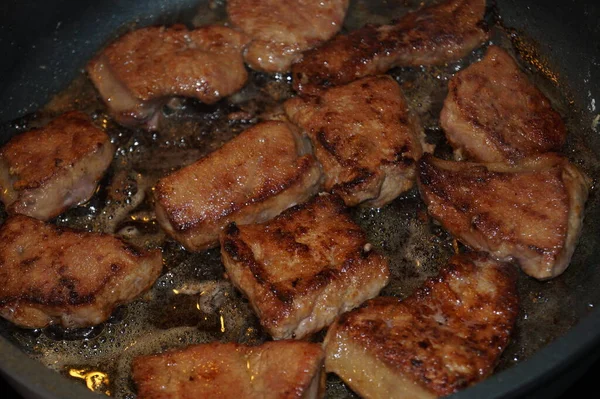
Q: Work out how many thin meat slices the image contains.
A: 12